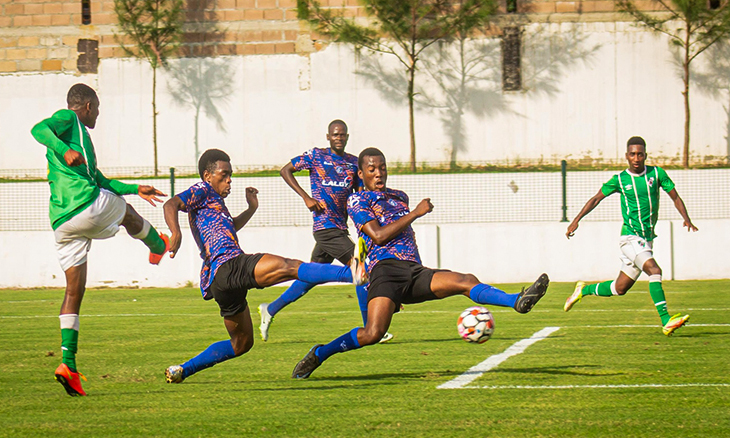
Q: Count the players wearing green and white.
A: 2